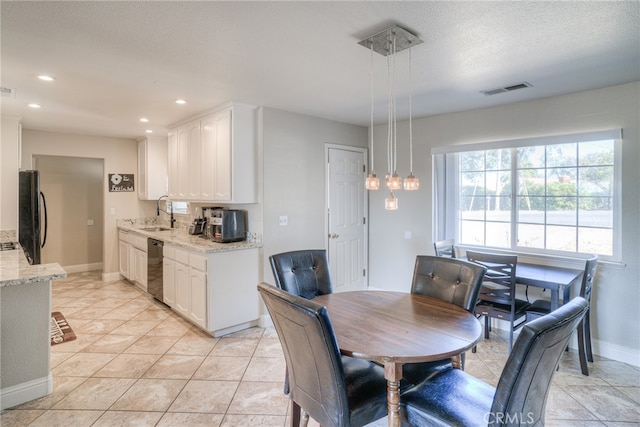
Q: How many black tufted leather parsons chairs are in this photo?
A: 4